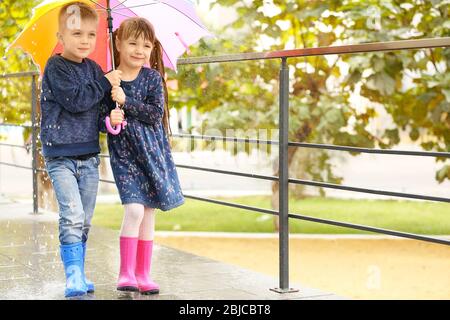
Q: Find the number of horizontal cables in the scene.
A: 3